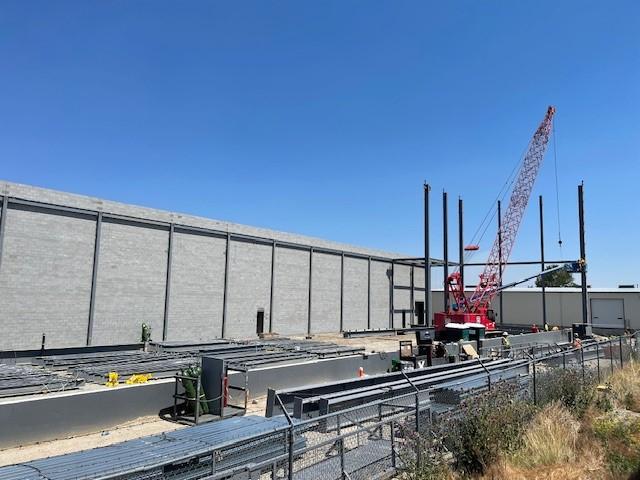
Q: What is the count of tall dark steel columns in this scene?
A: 6